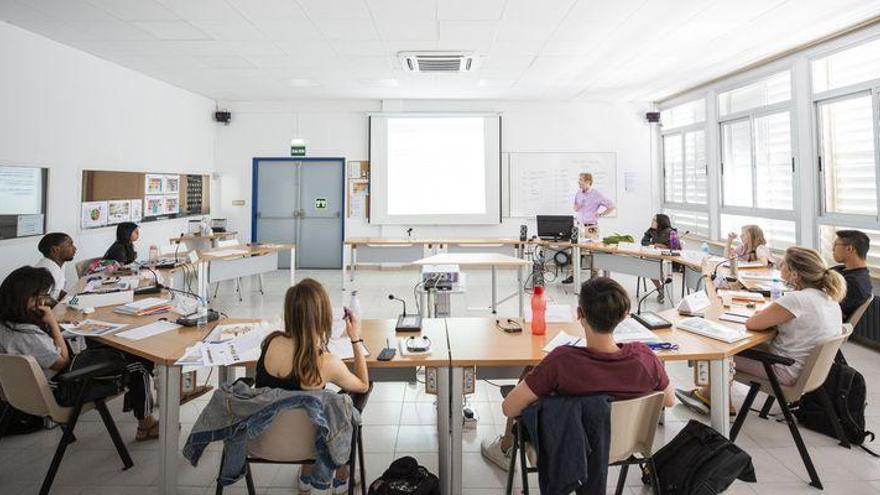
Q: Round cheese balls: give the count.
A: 0